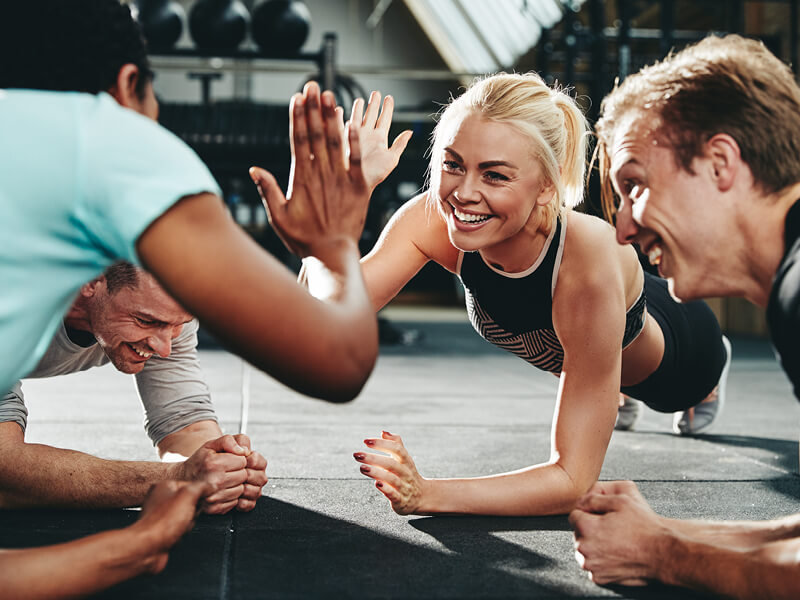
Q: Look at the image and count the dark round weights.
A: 3